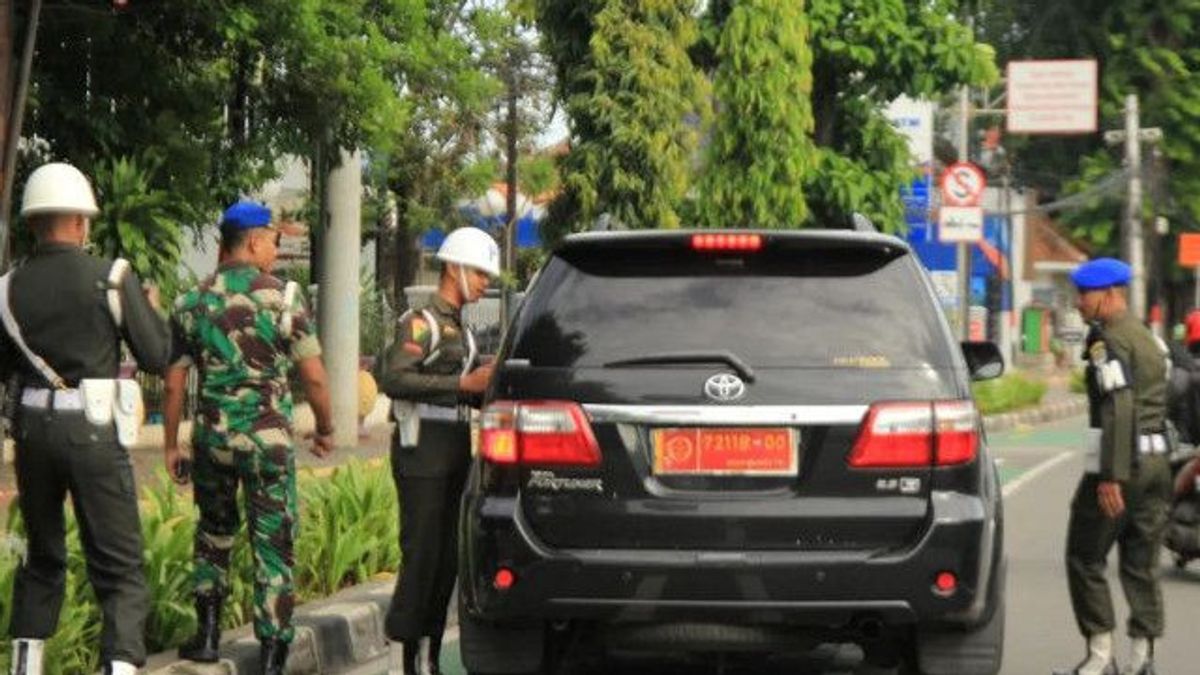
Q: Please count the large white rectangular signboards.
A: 1